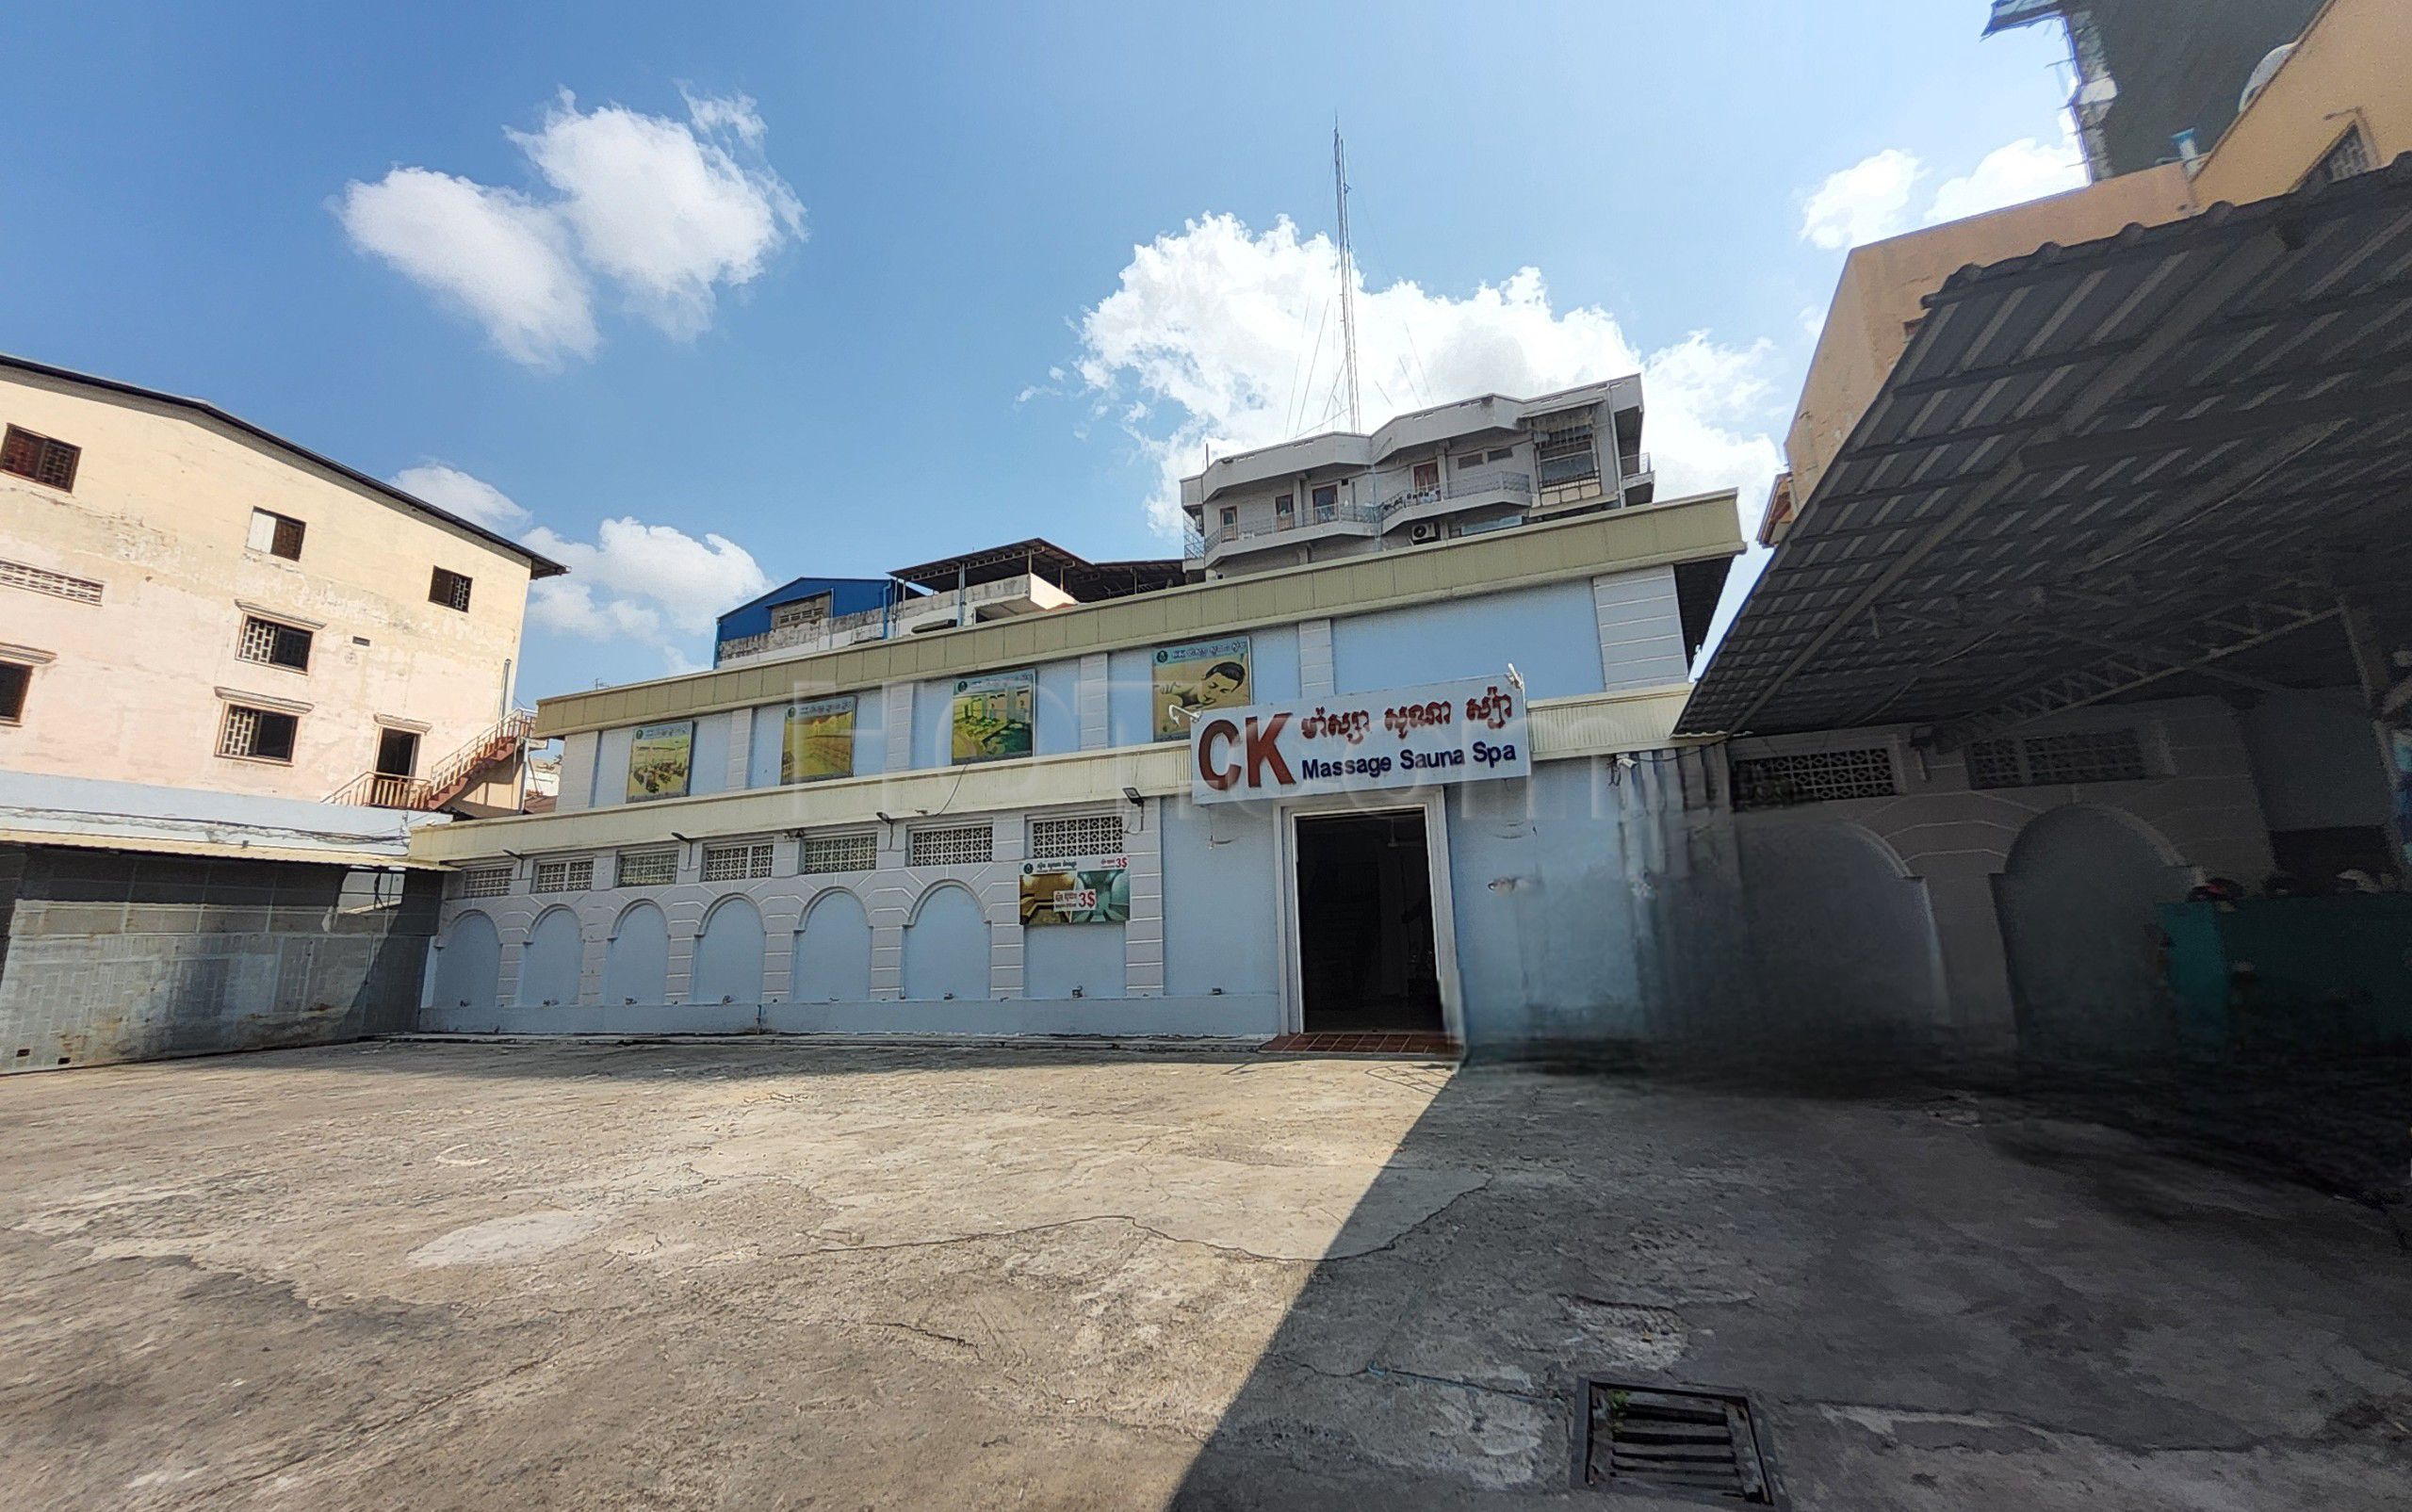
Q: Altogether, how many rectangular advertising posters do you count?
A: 5